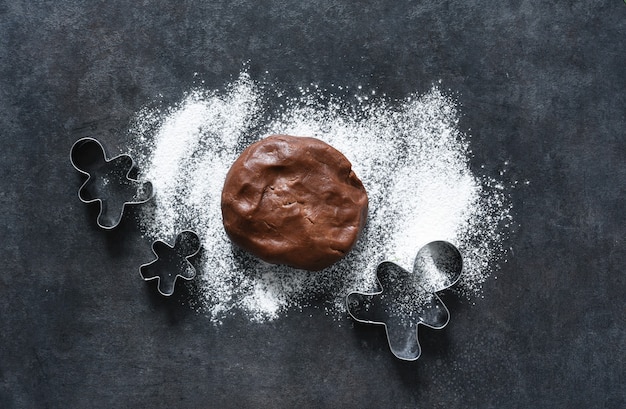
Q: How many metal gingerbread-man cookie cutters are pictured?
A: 3